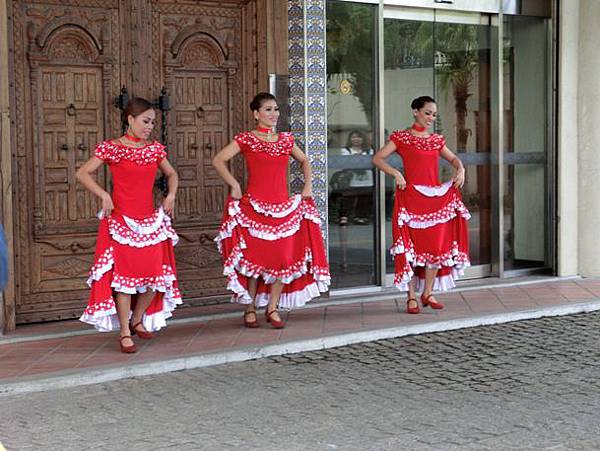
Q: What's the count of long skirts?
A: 3